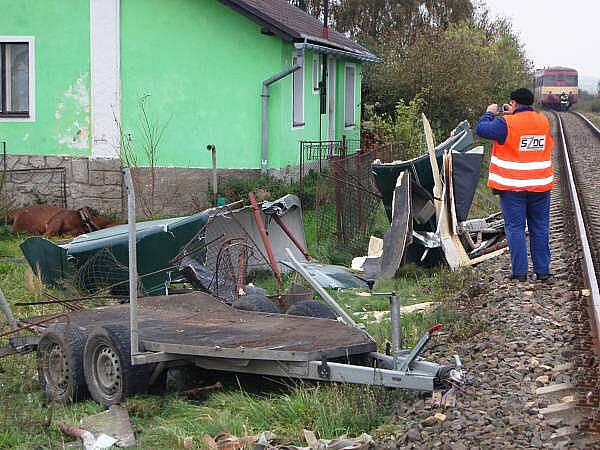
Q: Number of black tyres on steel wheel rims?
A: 2